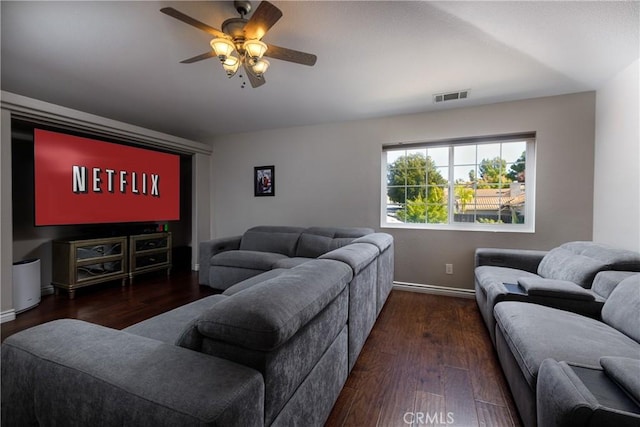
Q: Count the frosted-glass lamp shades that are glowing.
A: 4